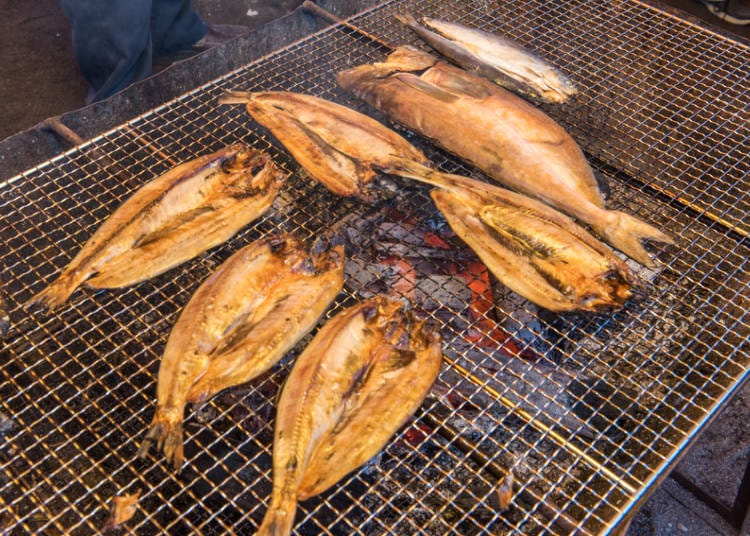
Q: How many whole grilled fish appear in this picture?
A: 7